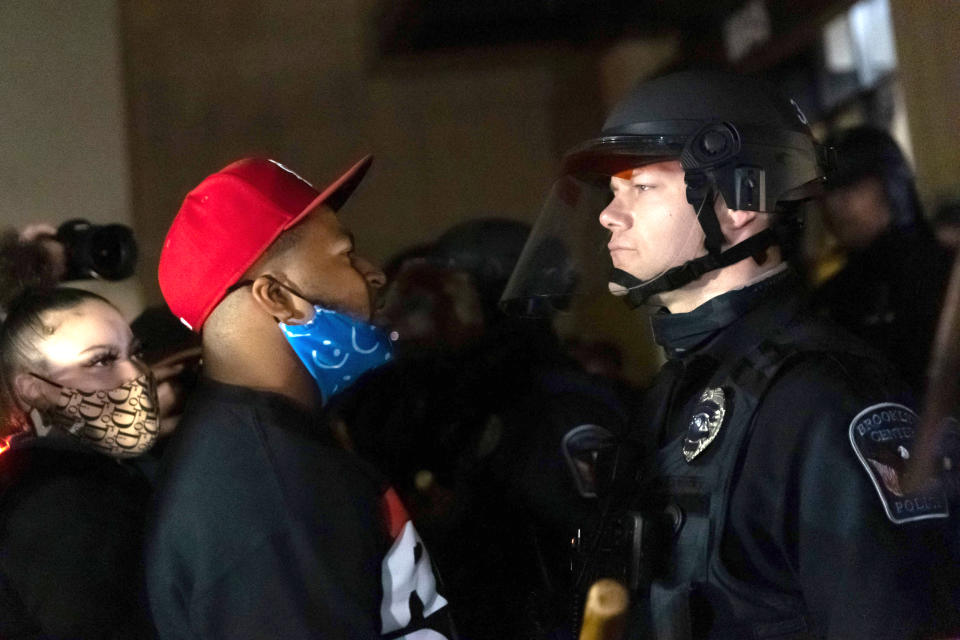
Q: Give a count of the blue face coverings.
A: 1